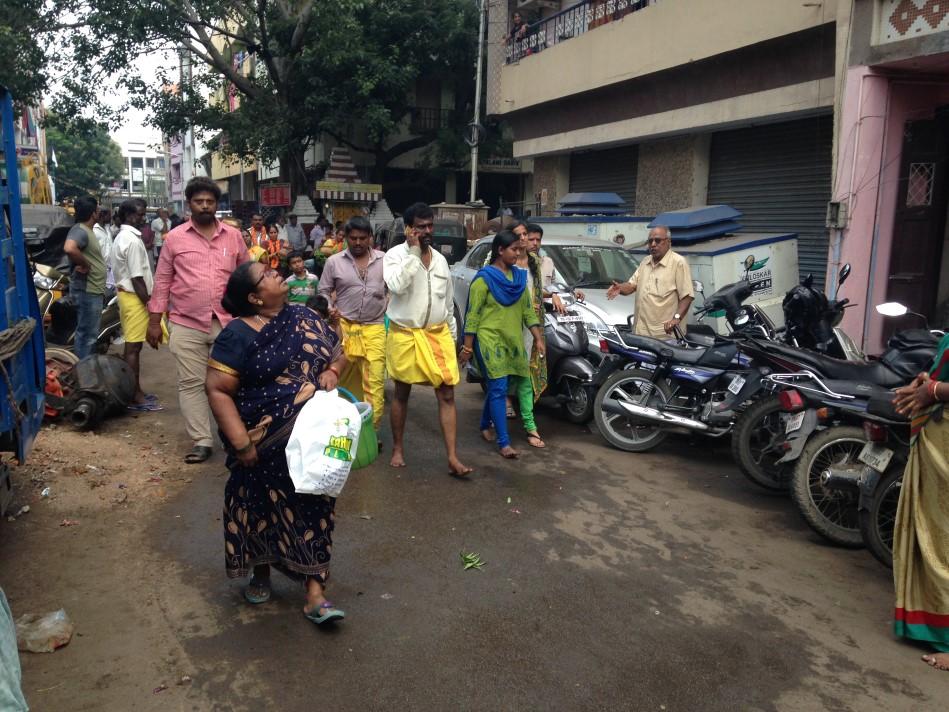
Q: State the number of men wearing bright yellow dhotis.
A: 3